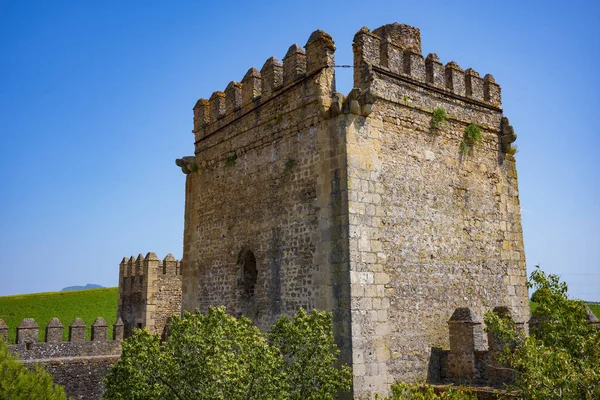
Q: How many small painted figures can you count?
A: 0